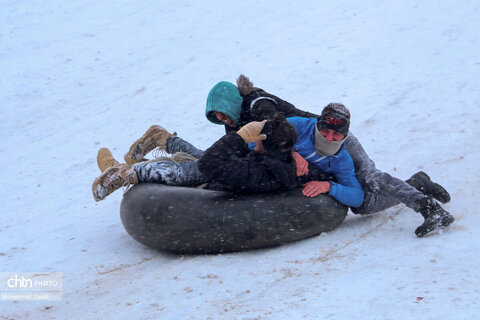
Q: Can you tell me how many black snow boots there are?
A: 2